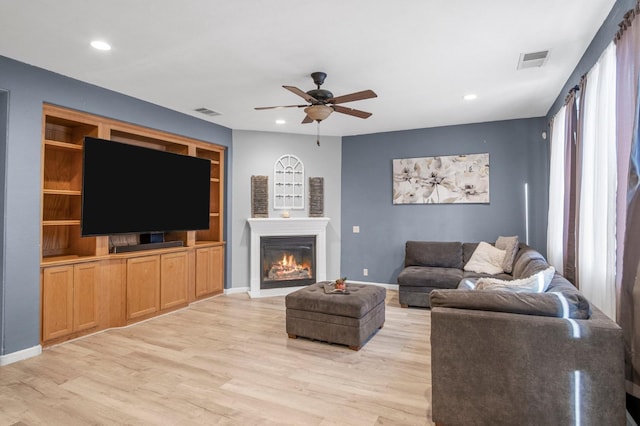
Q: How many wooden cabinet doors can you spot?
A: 6